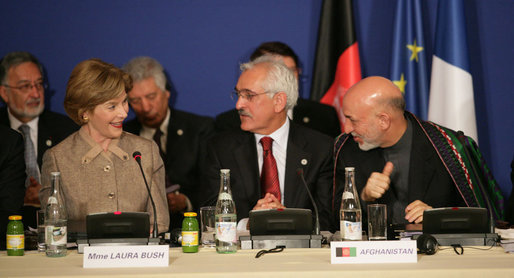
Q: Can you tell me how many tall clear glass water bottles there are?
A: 3